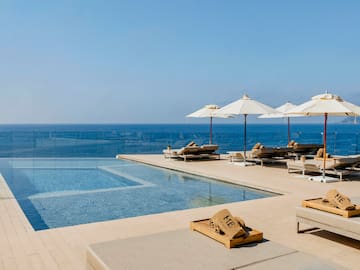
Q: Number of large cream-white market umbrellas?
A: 4